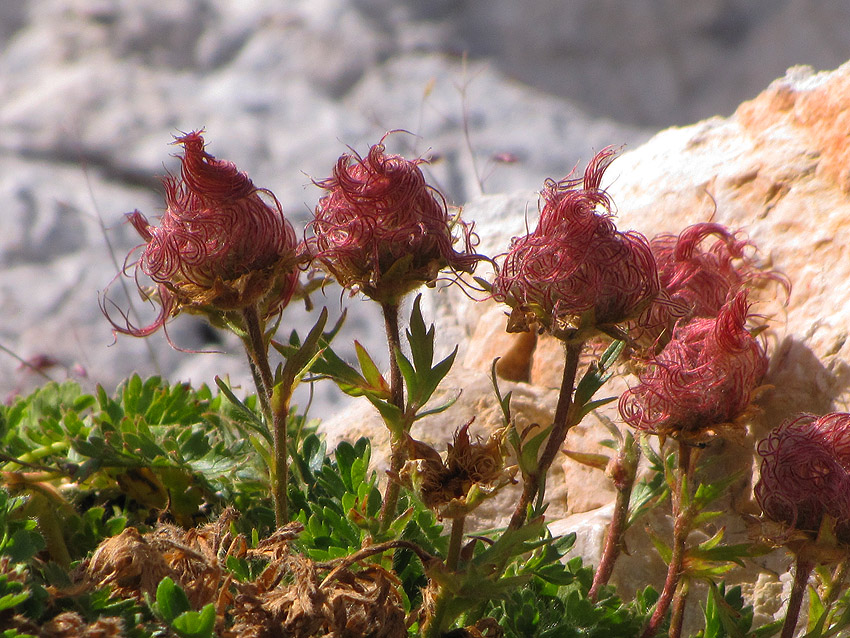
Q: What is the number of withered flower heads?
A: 1